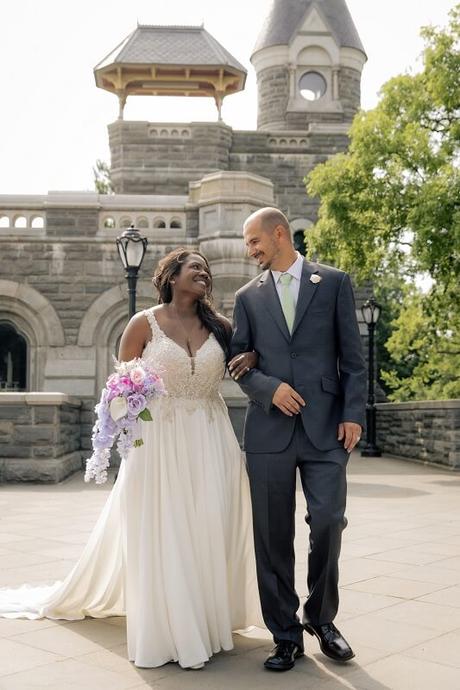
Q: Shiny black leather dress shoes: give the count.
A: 2